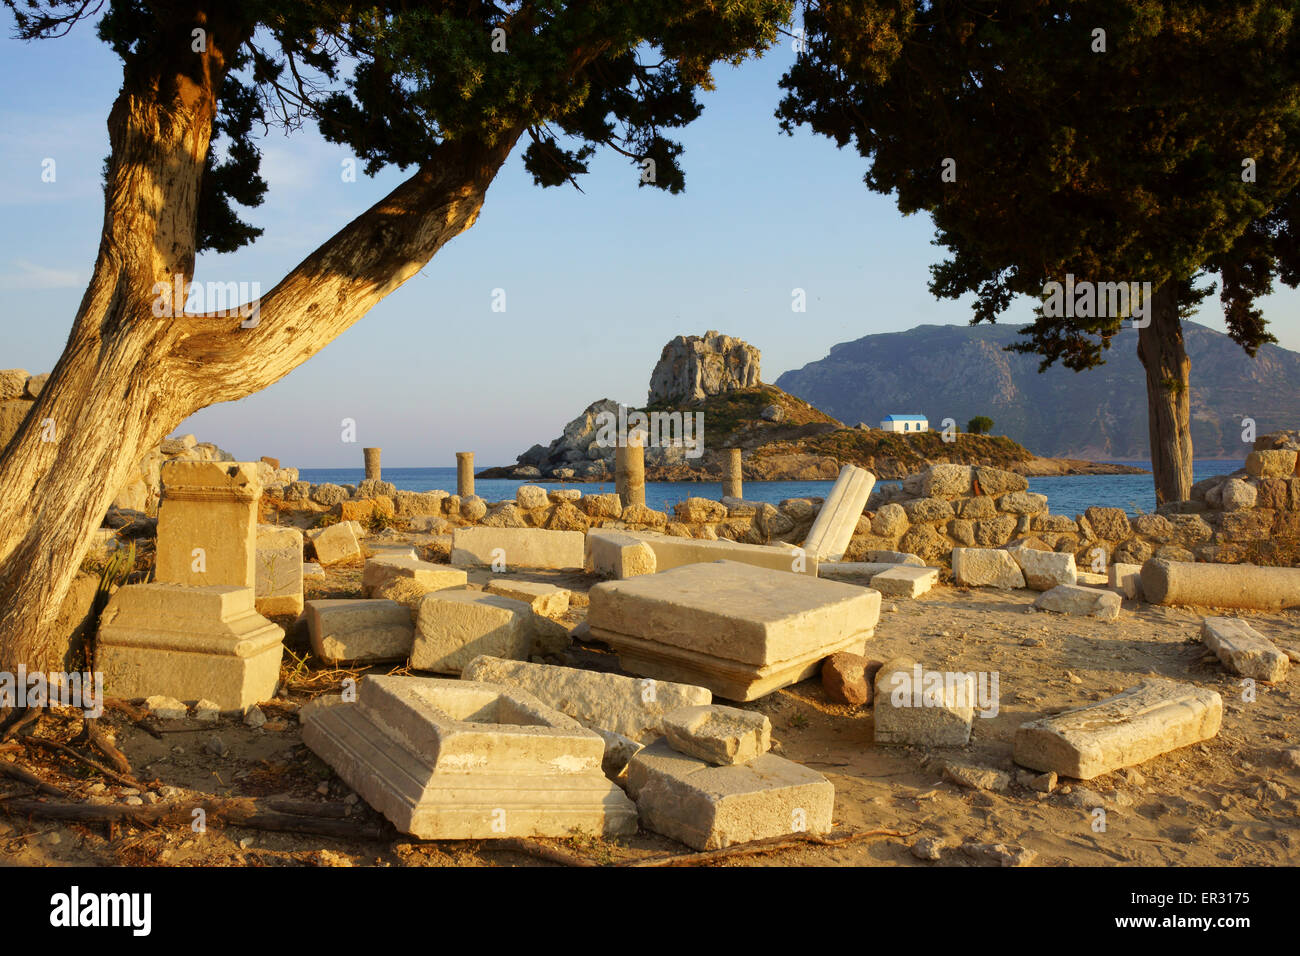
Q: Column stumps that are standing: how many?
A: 4